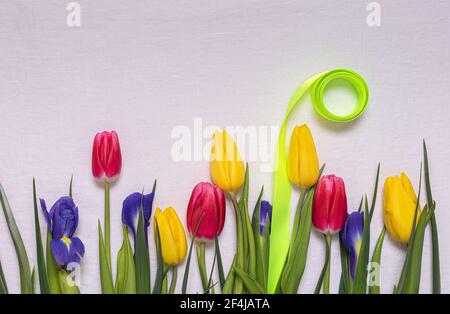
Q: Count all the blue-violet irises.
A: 4